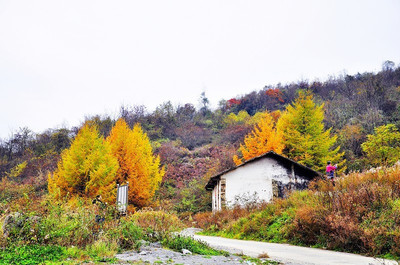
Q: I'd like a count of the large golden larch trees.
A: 4